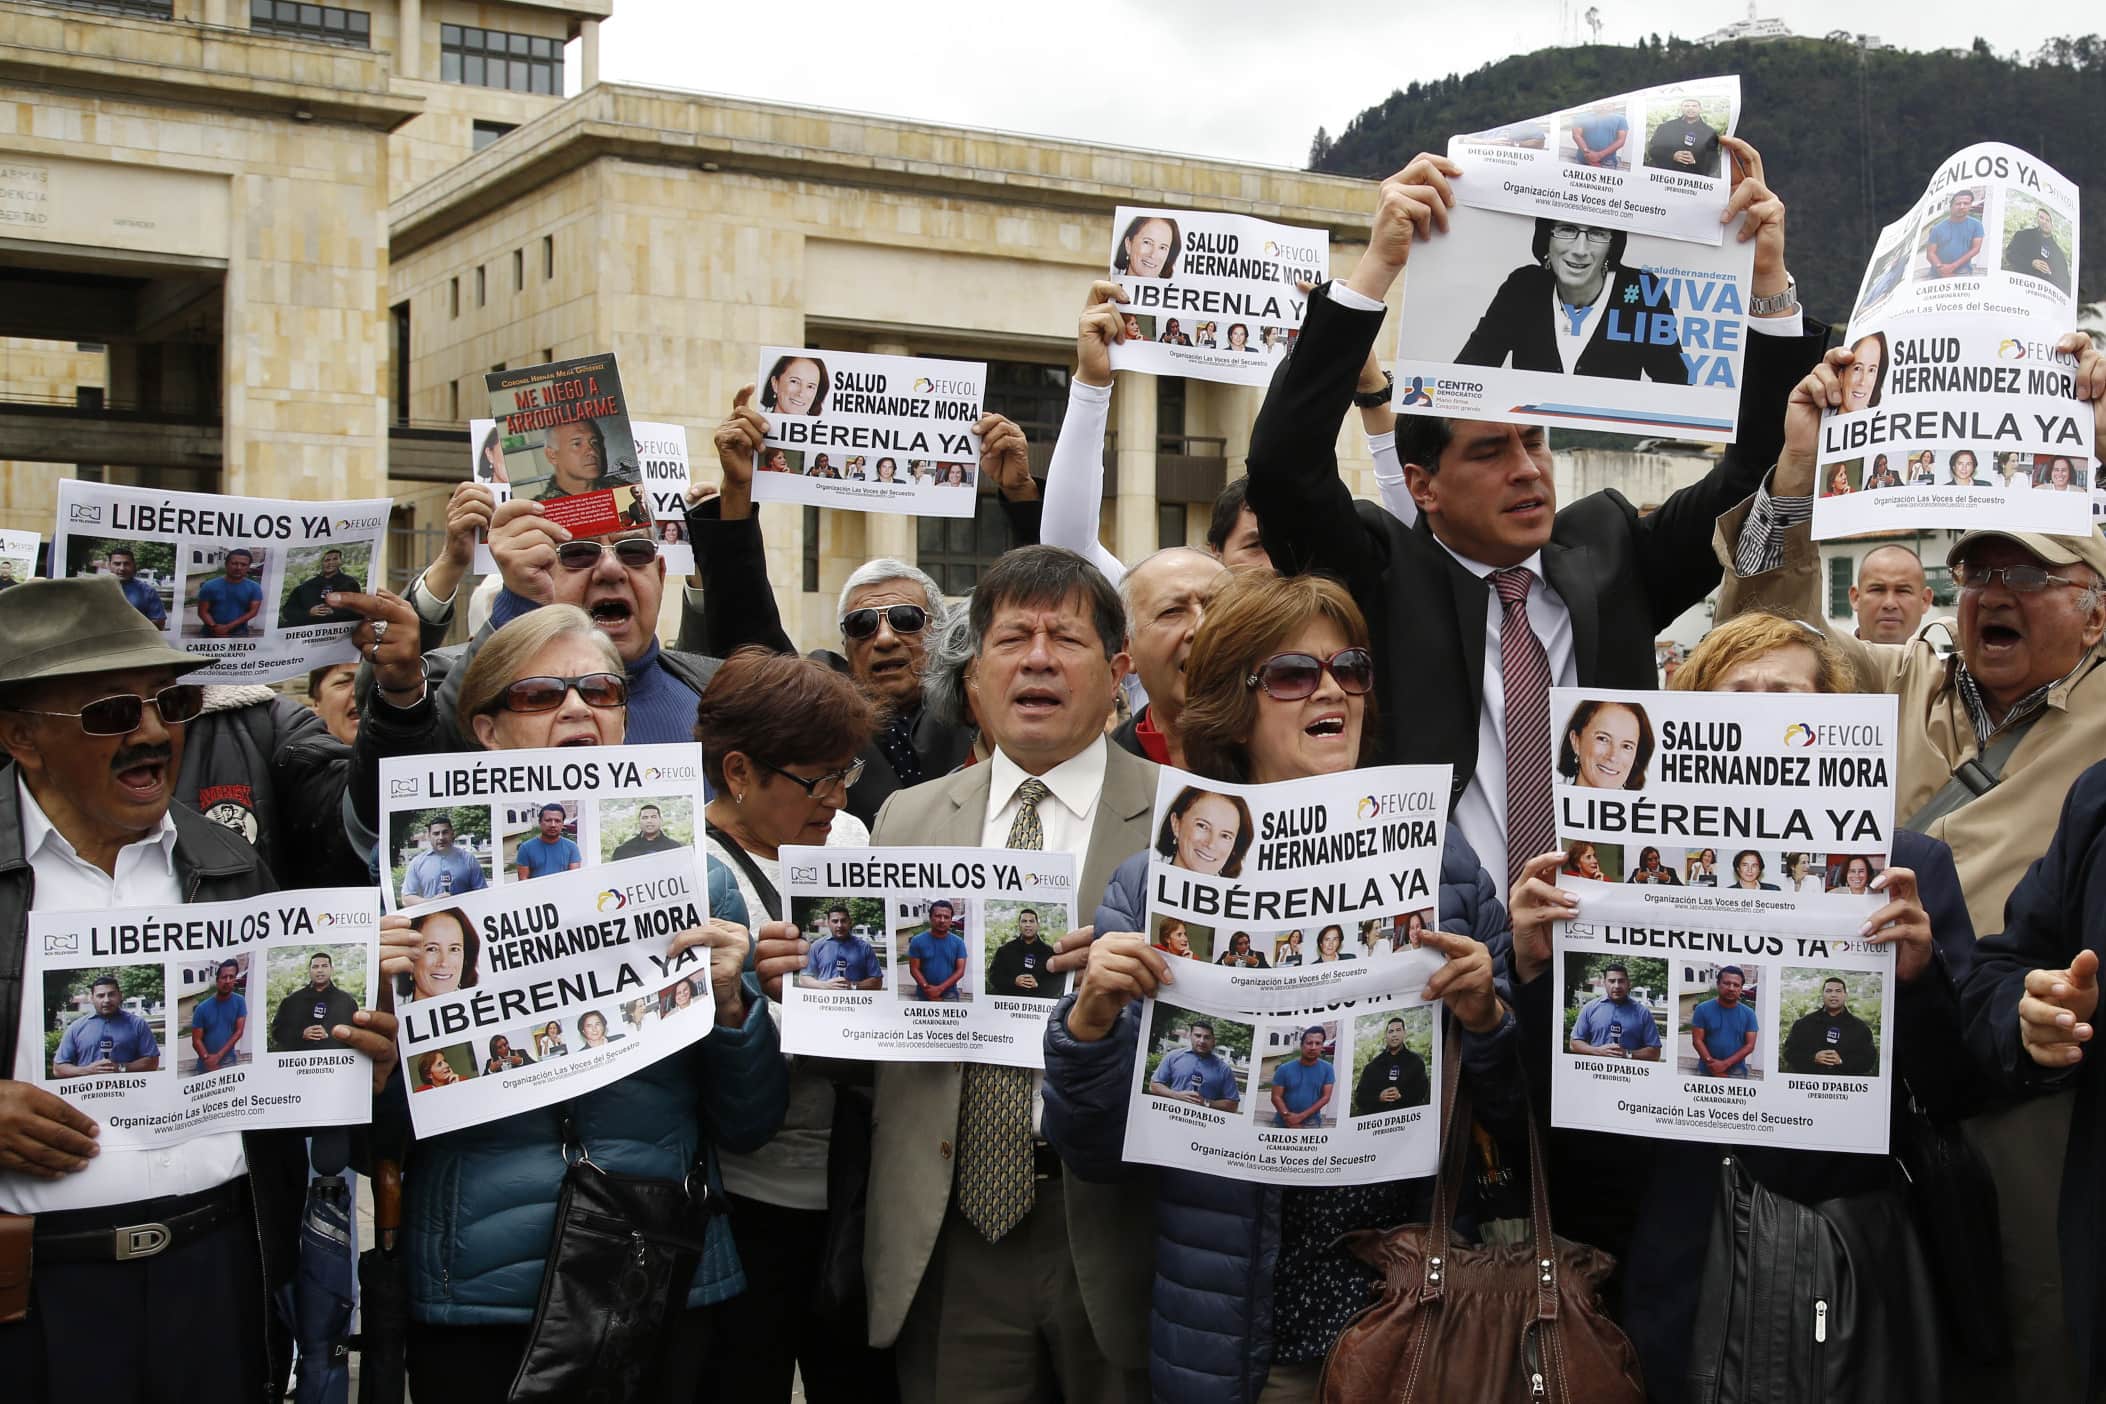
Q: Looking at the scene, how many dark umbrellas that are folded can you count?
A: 2